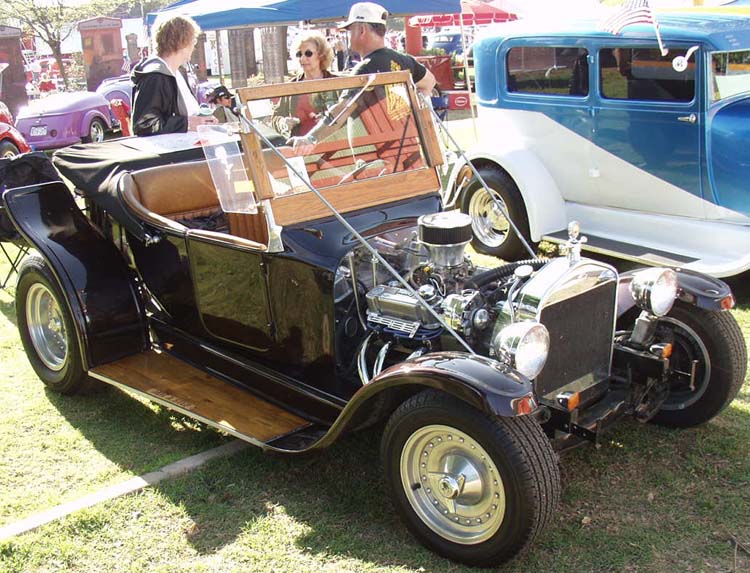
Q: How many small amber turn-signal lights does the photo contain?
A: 2